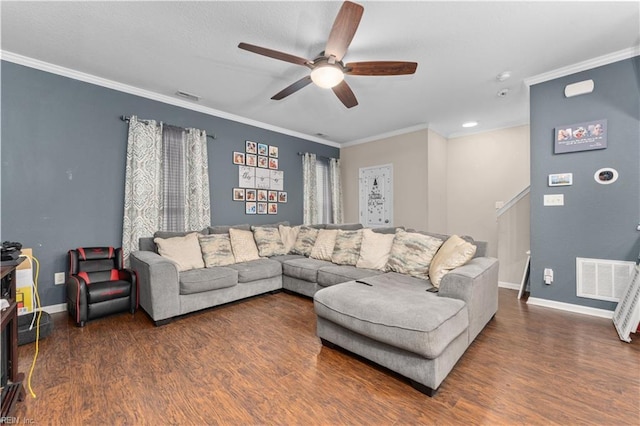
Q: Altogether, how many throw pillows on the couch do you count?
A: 11